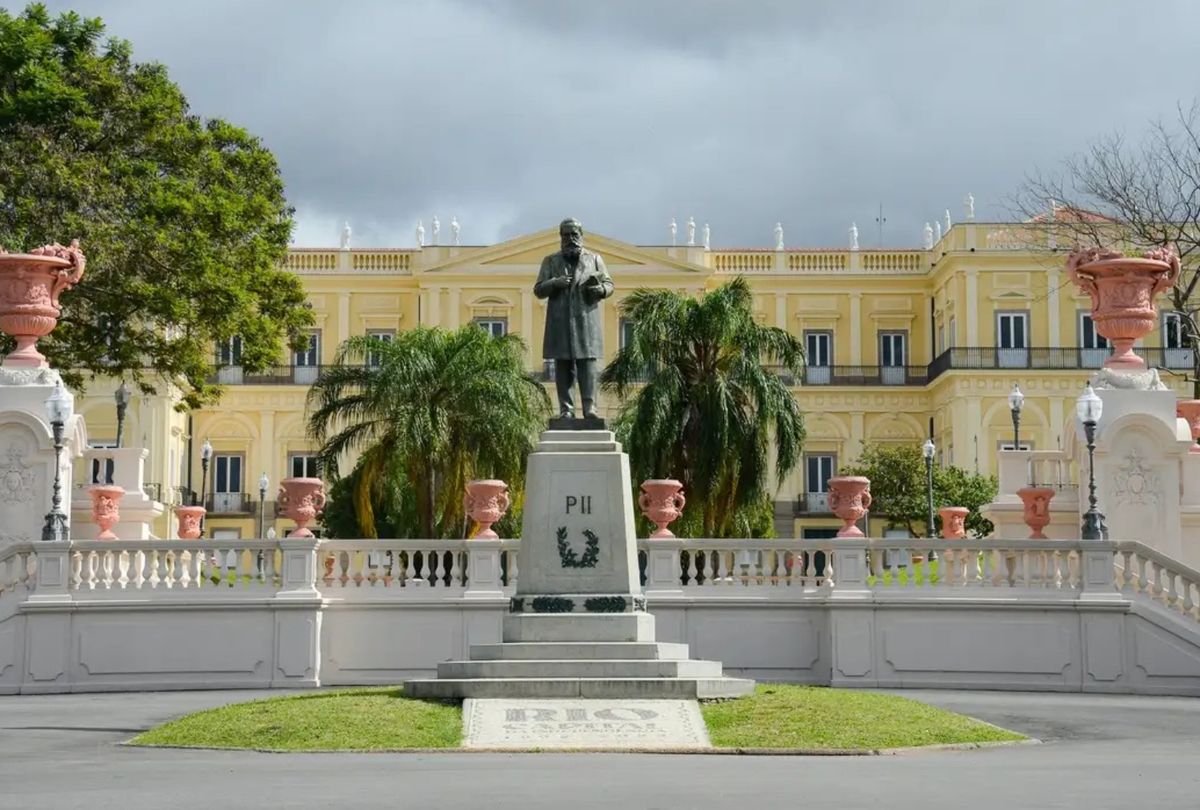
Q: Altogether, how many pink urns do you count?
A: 11